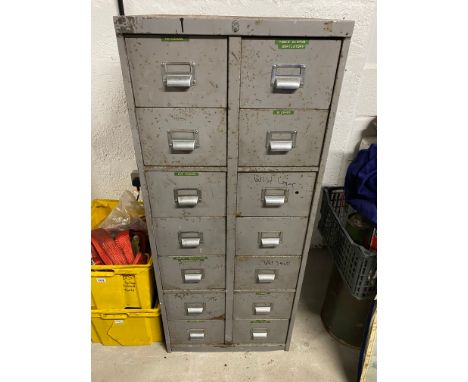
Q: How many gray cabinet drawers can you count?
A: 14